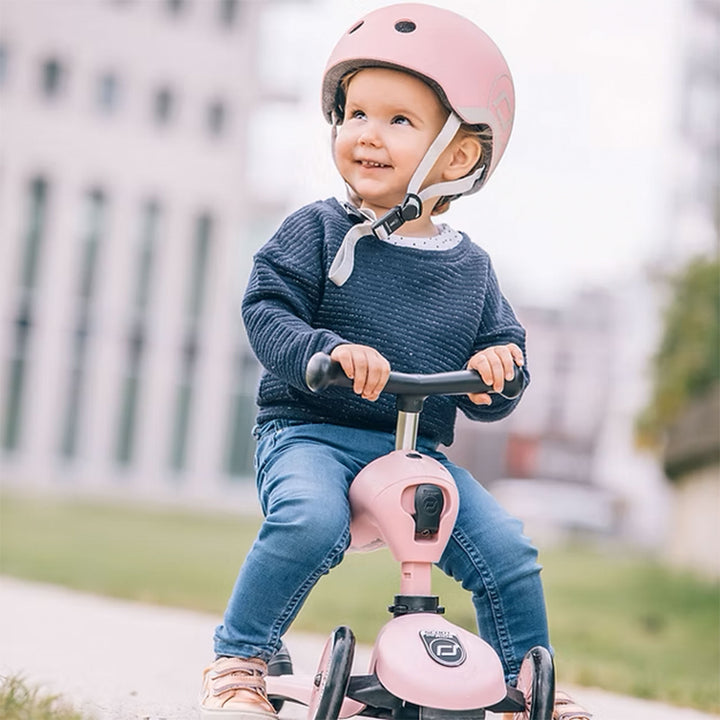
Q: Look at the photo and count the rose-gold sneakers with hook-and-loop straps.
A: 2